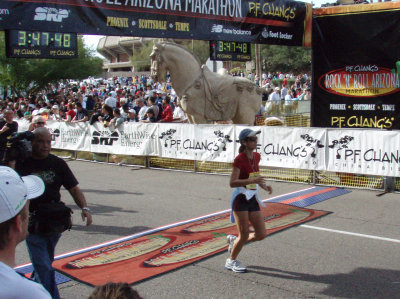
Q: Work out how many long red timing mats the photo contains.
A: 1